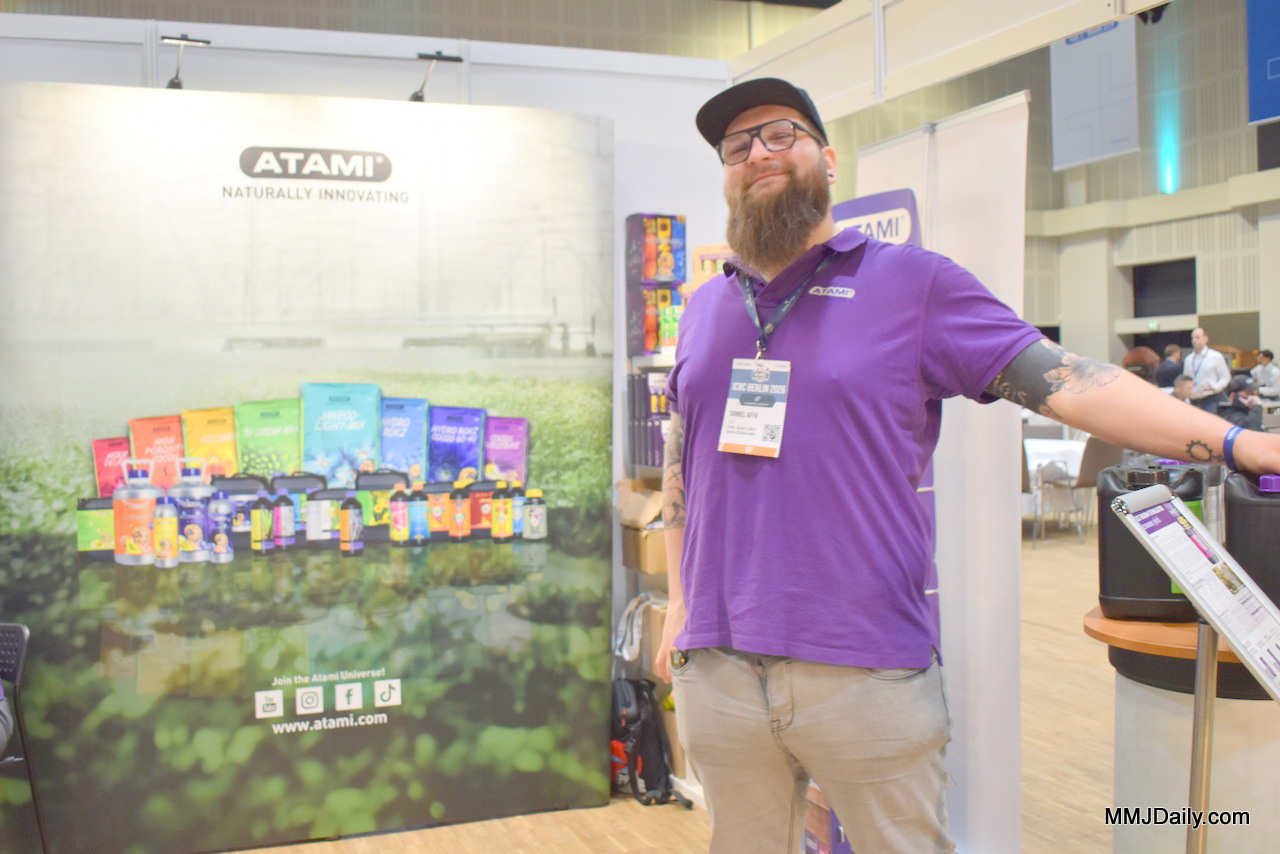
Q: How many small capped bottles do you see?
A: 11